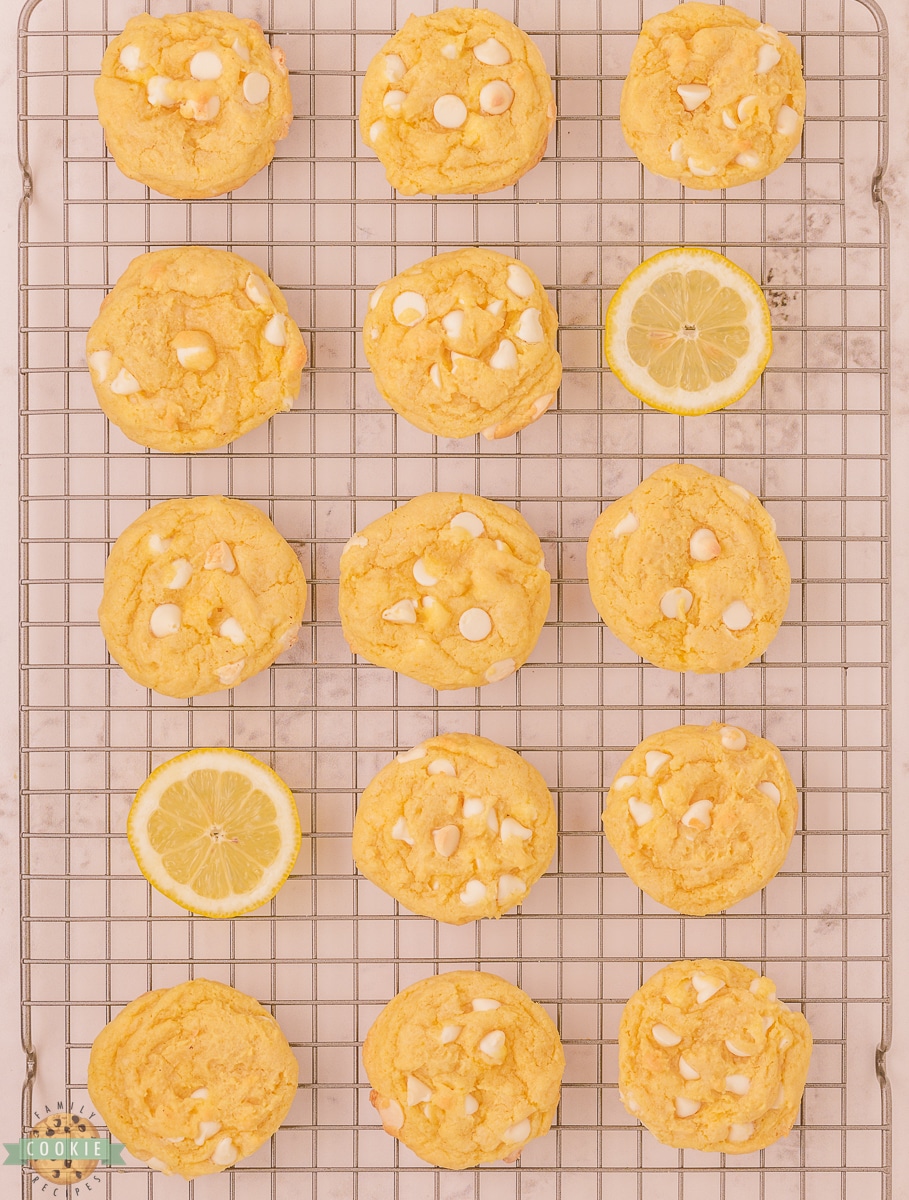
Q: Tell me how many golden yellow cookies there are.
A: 13